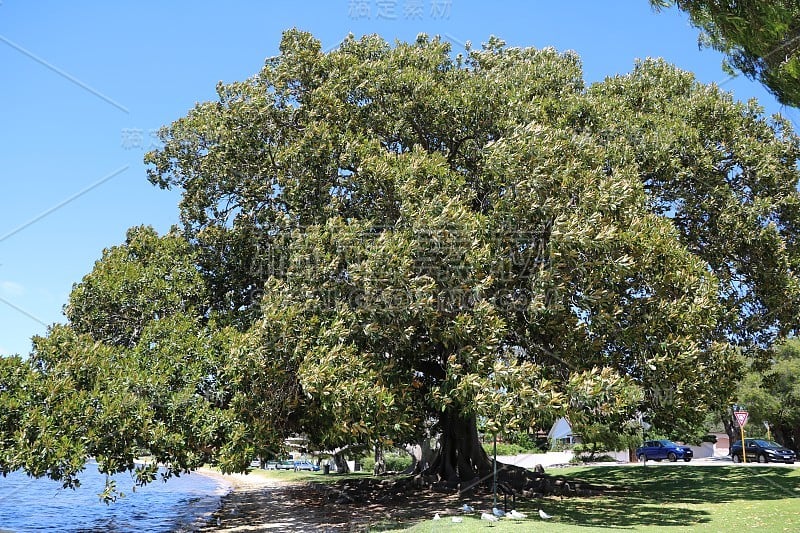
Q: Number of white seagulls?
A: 8